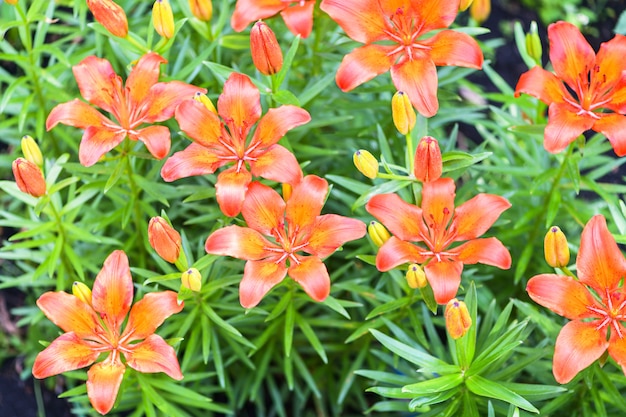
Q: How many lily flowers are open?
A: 9